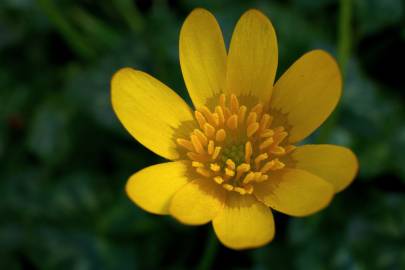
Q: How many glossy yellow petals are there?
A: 9